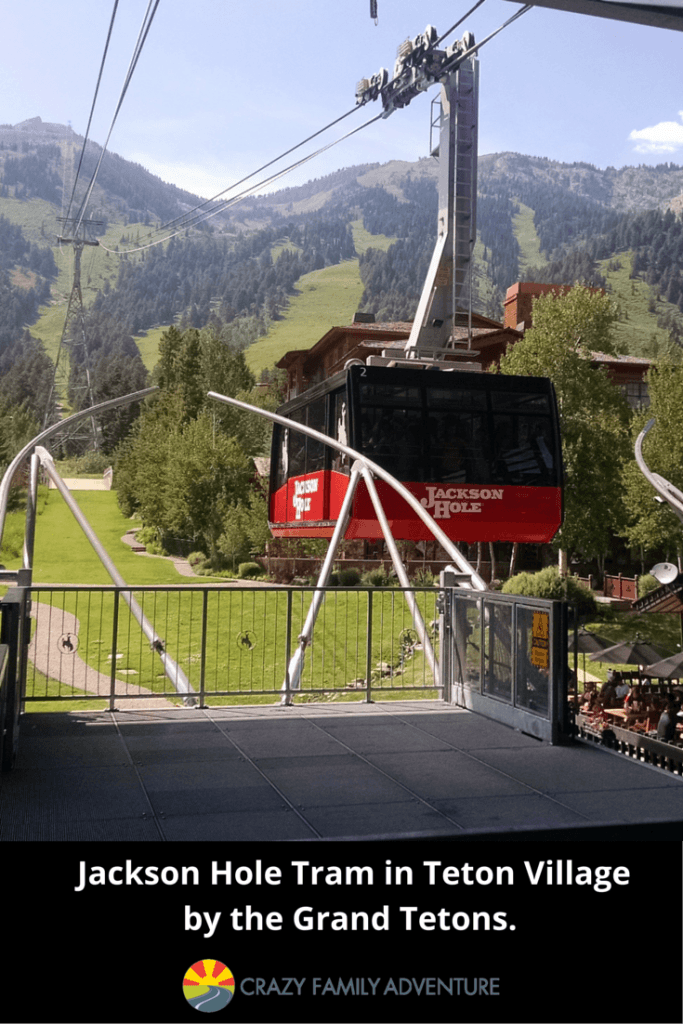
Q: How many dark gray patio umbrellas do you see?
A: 3